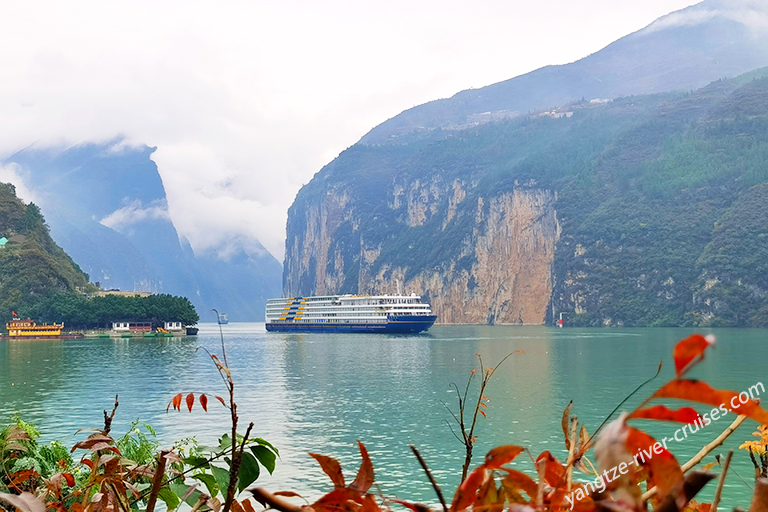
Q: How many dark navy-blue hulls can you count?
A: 1